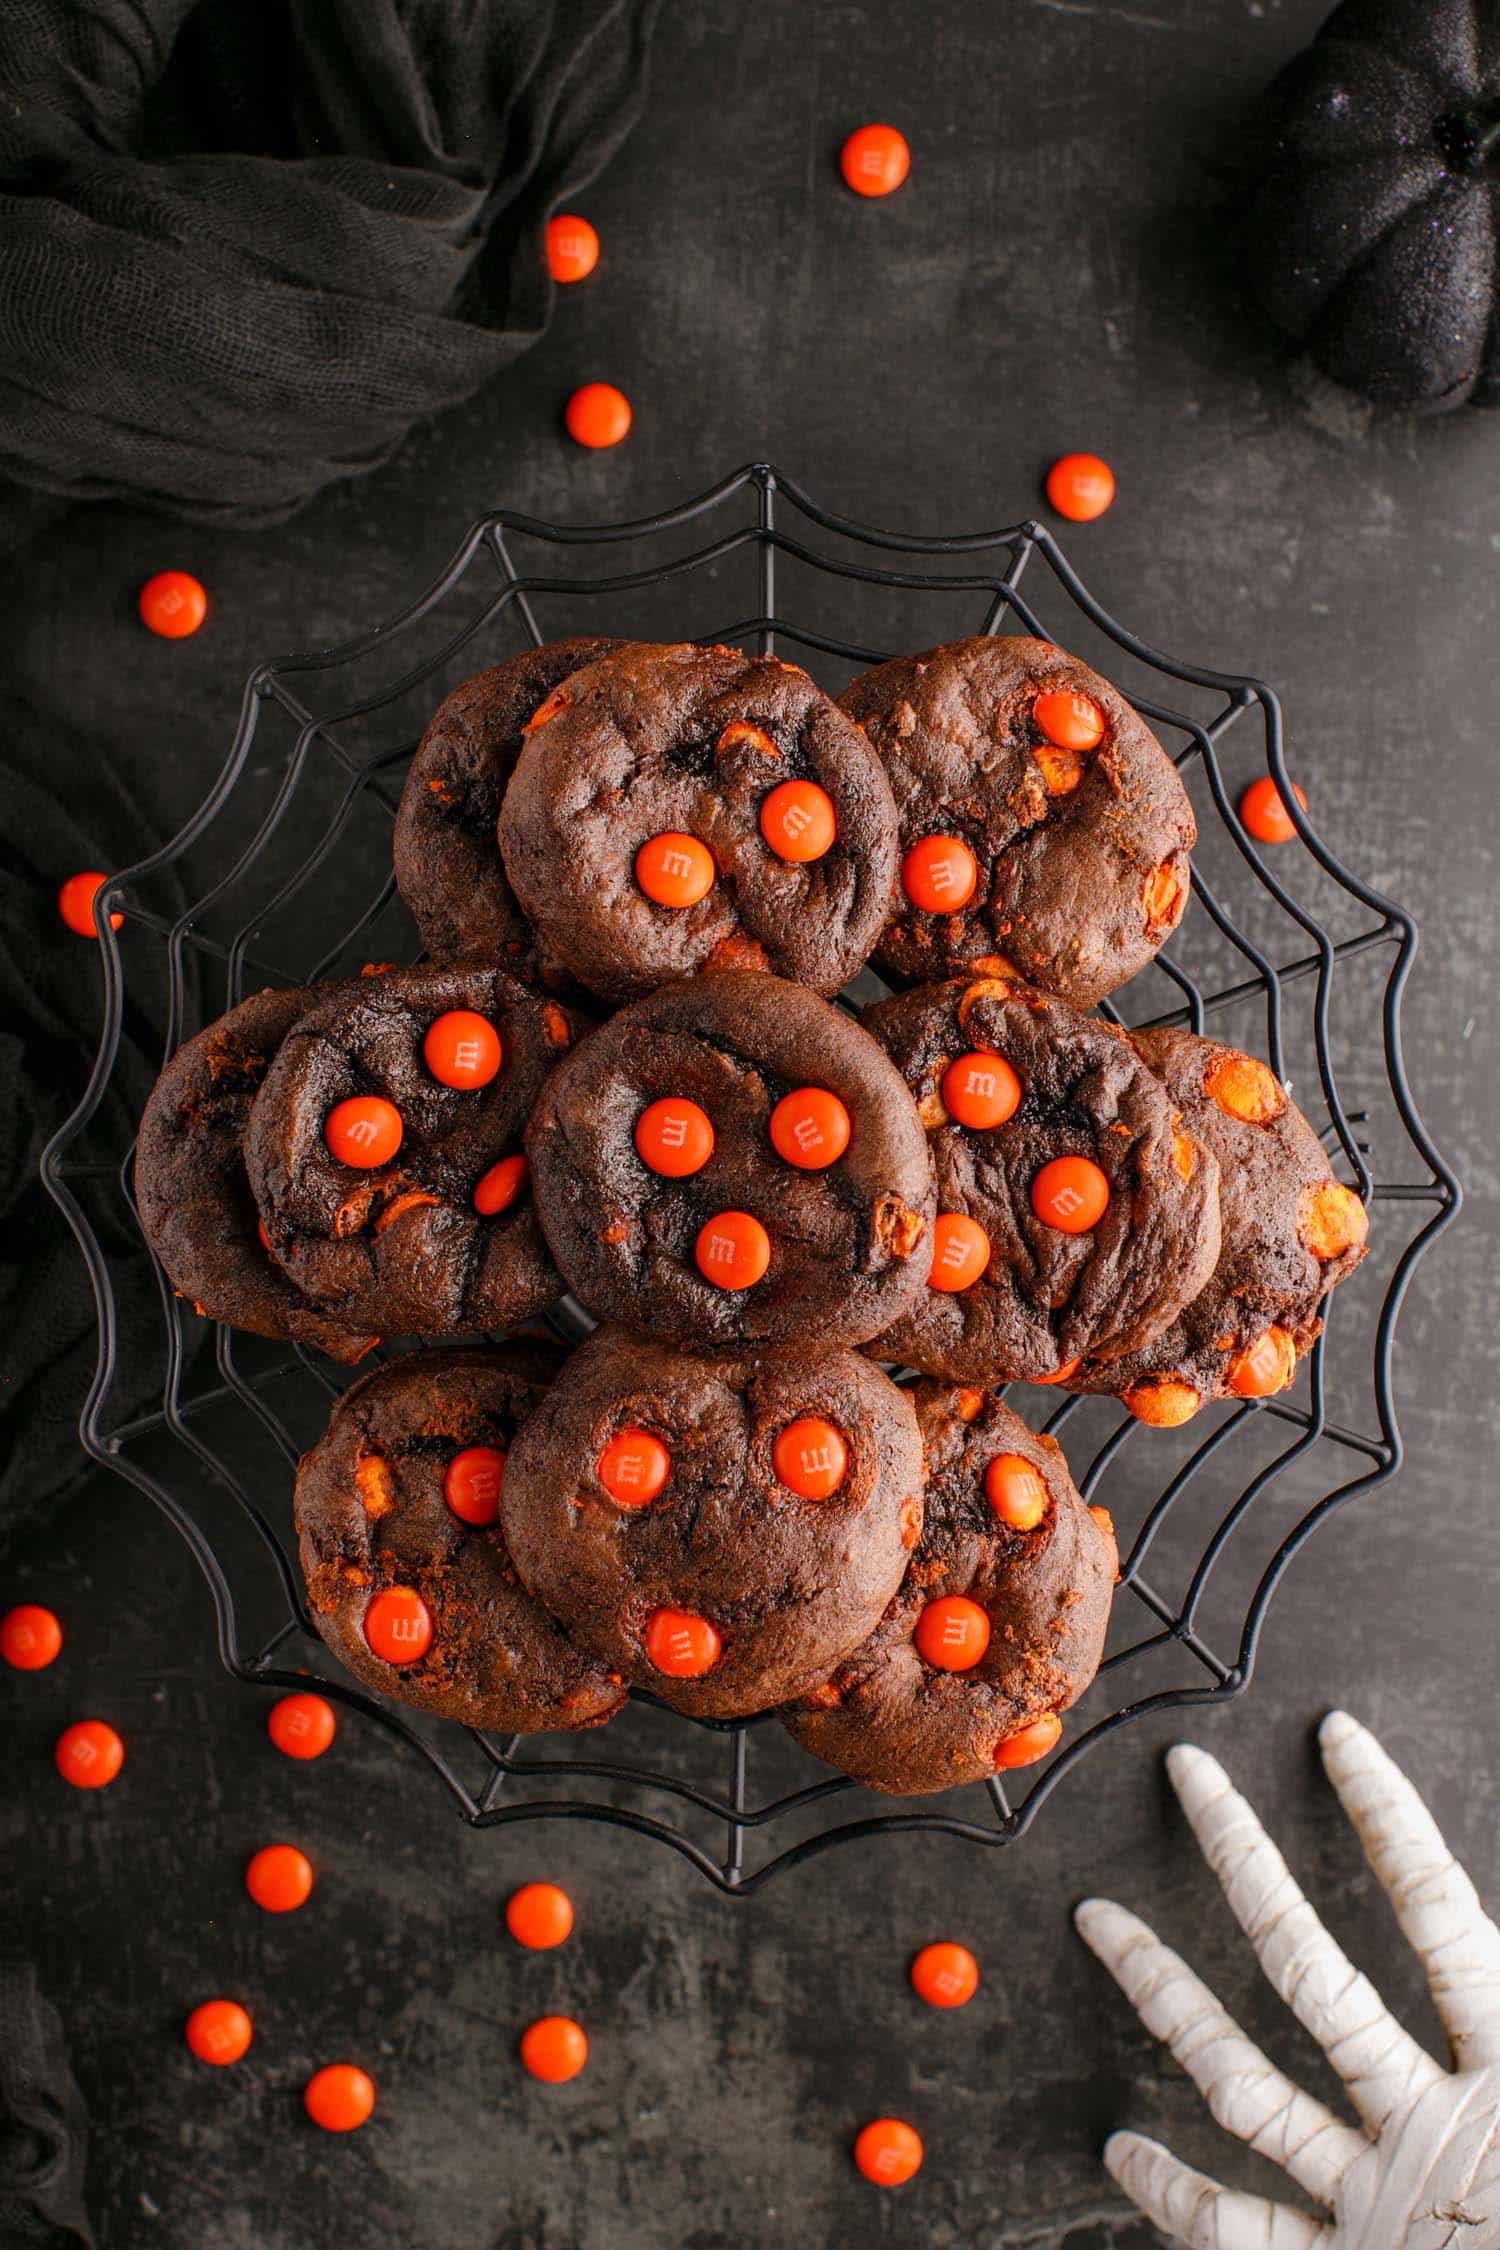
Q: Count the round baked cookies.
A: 11